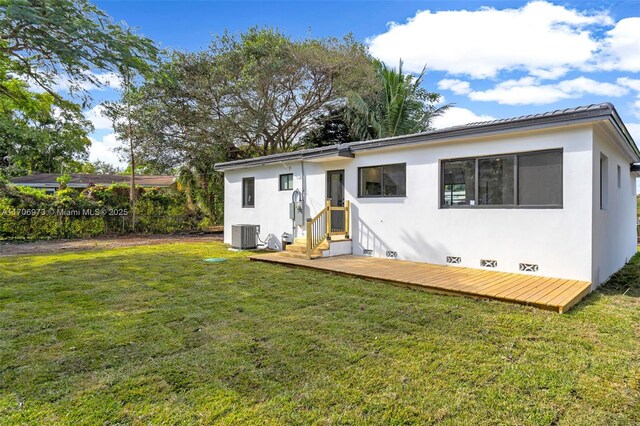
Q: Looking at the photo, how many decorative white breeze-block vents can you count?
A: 5